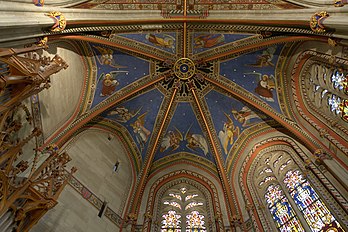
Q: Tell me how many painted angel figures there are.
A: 12